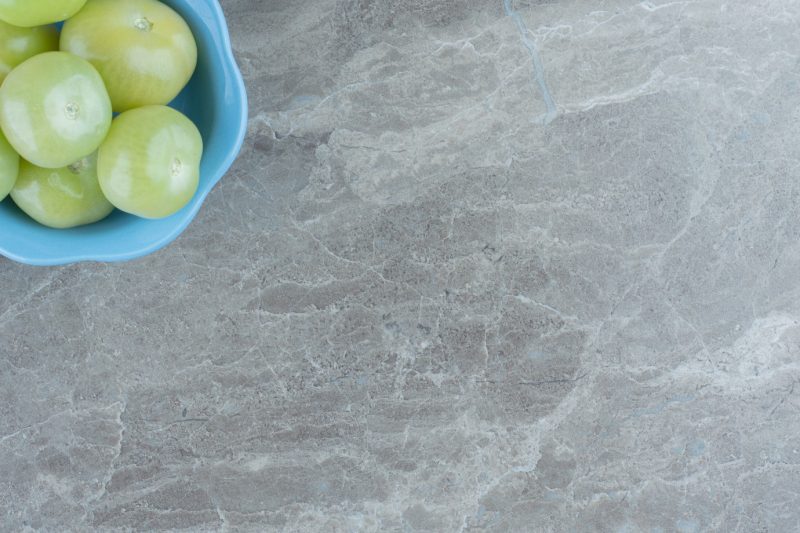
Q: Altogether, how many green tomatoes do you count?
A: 7